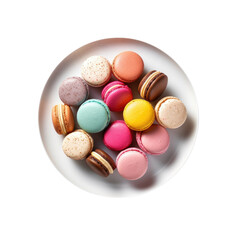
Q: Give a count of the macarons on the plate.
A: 14